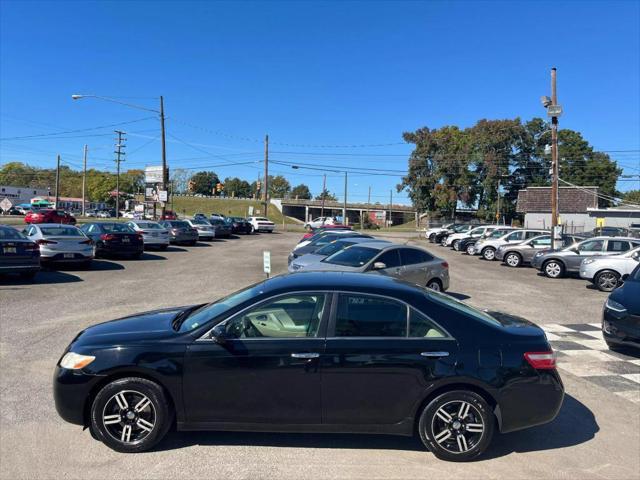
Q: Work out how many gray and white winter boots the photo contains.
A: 0